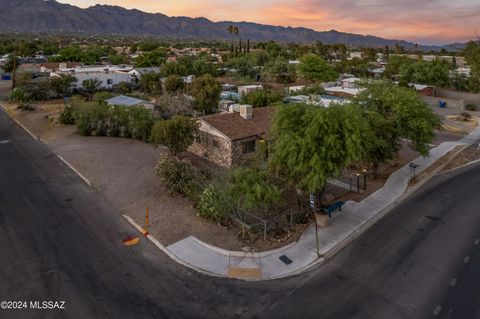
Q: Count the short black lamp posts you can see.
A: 2